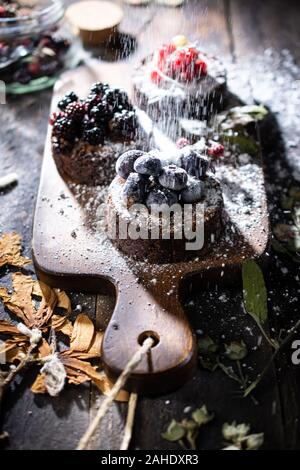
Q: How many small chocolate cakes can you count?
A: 3